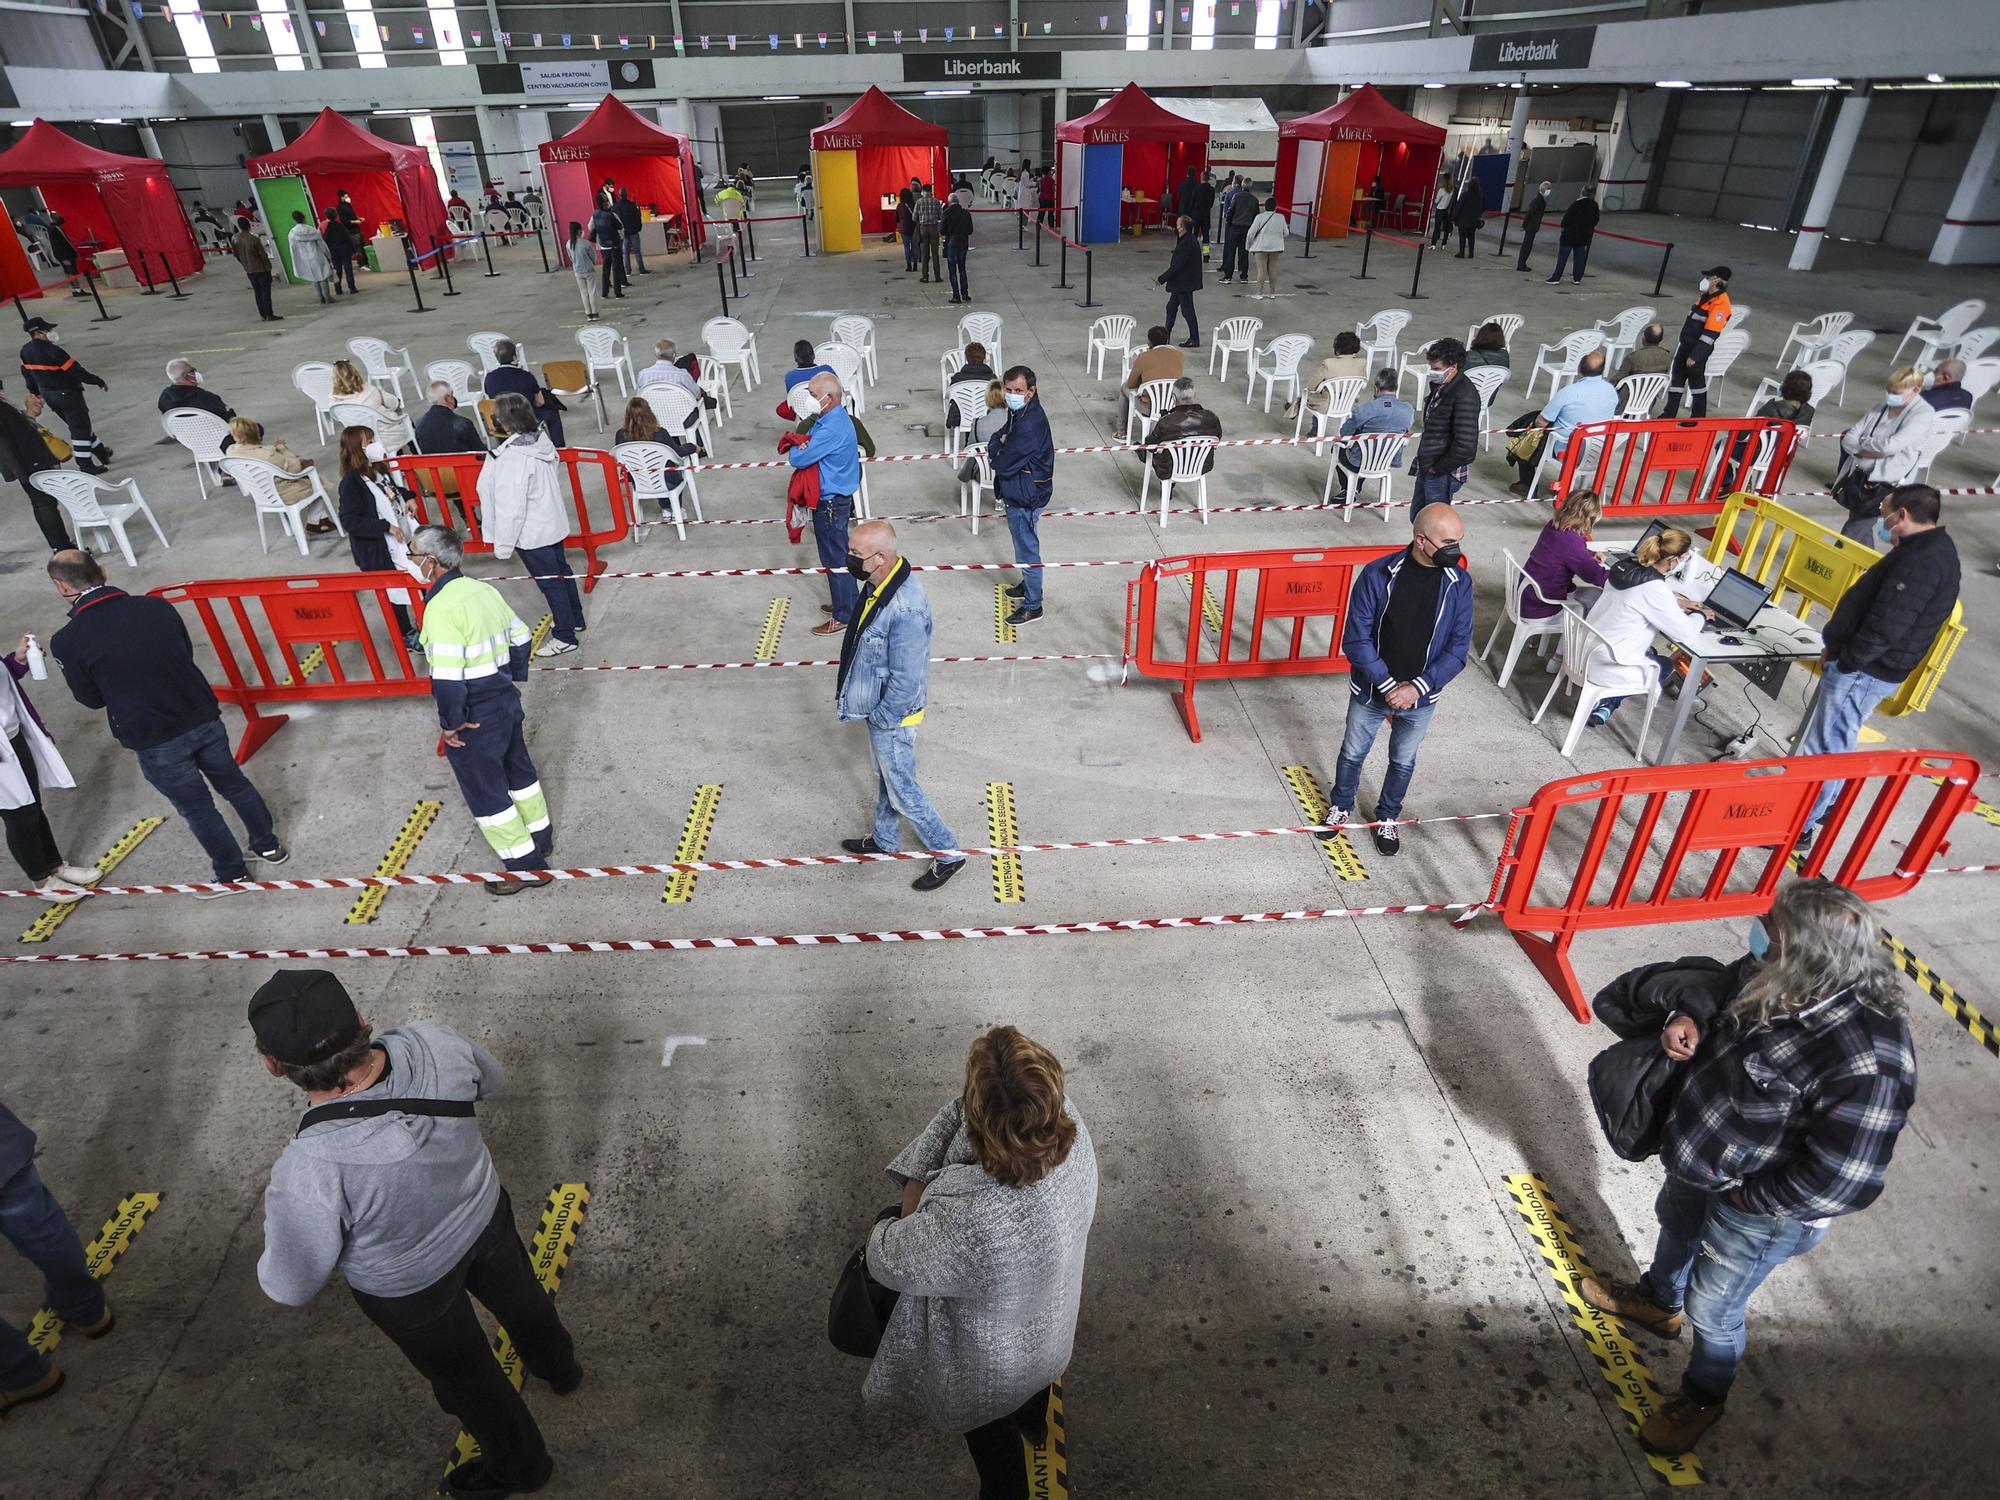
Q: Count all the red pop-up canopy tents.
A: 6